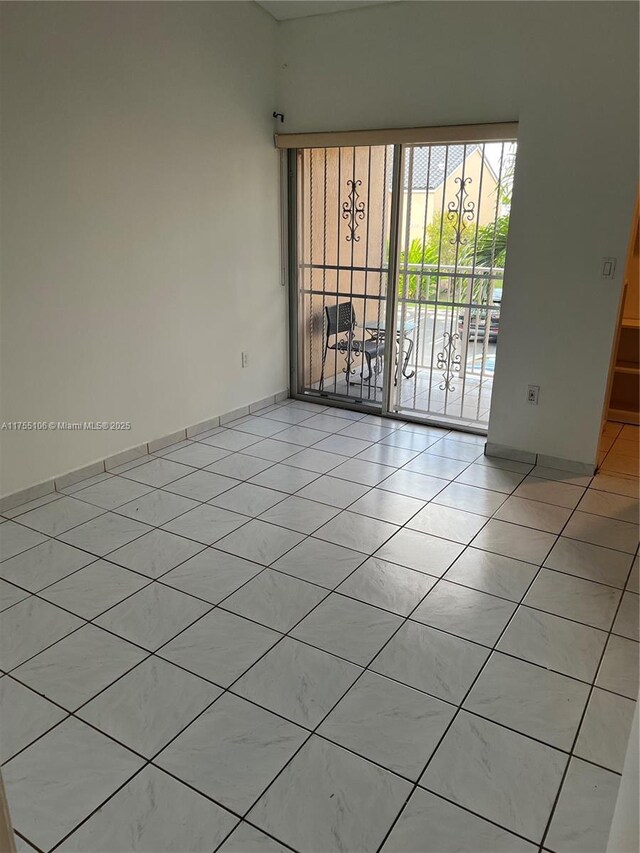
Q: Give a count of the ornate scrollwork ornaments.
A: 4